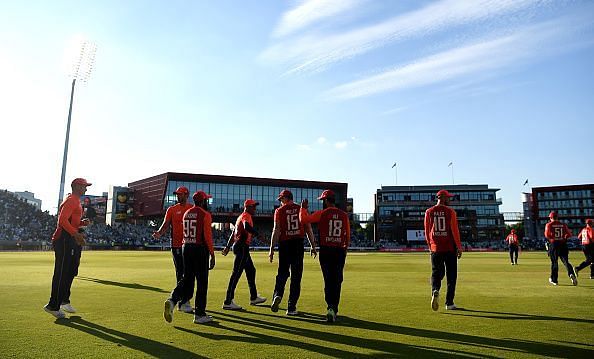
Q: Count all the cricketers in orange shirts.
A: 10